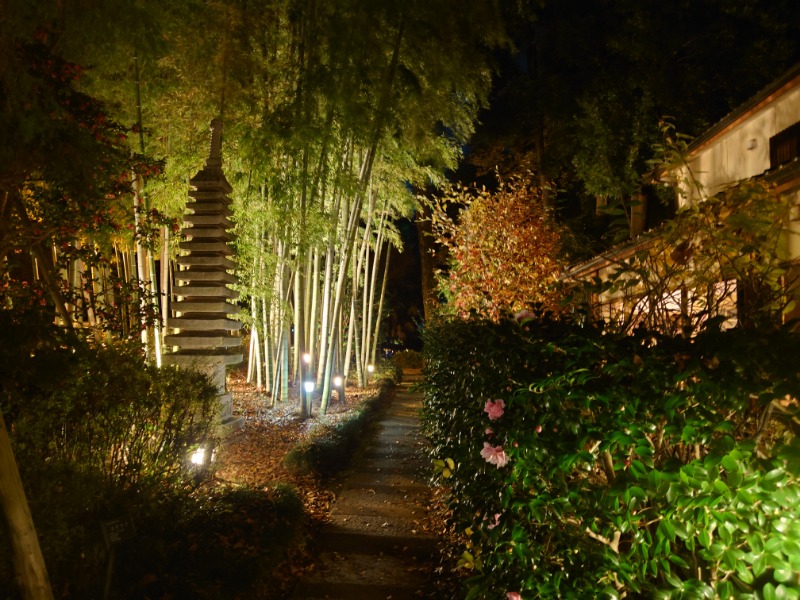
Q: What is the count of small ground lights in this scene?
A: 5